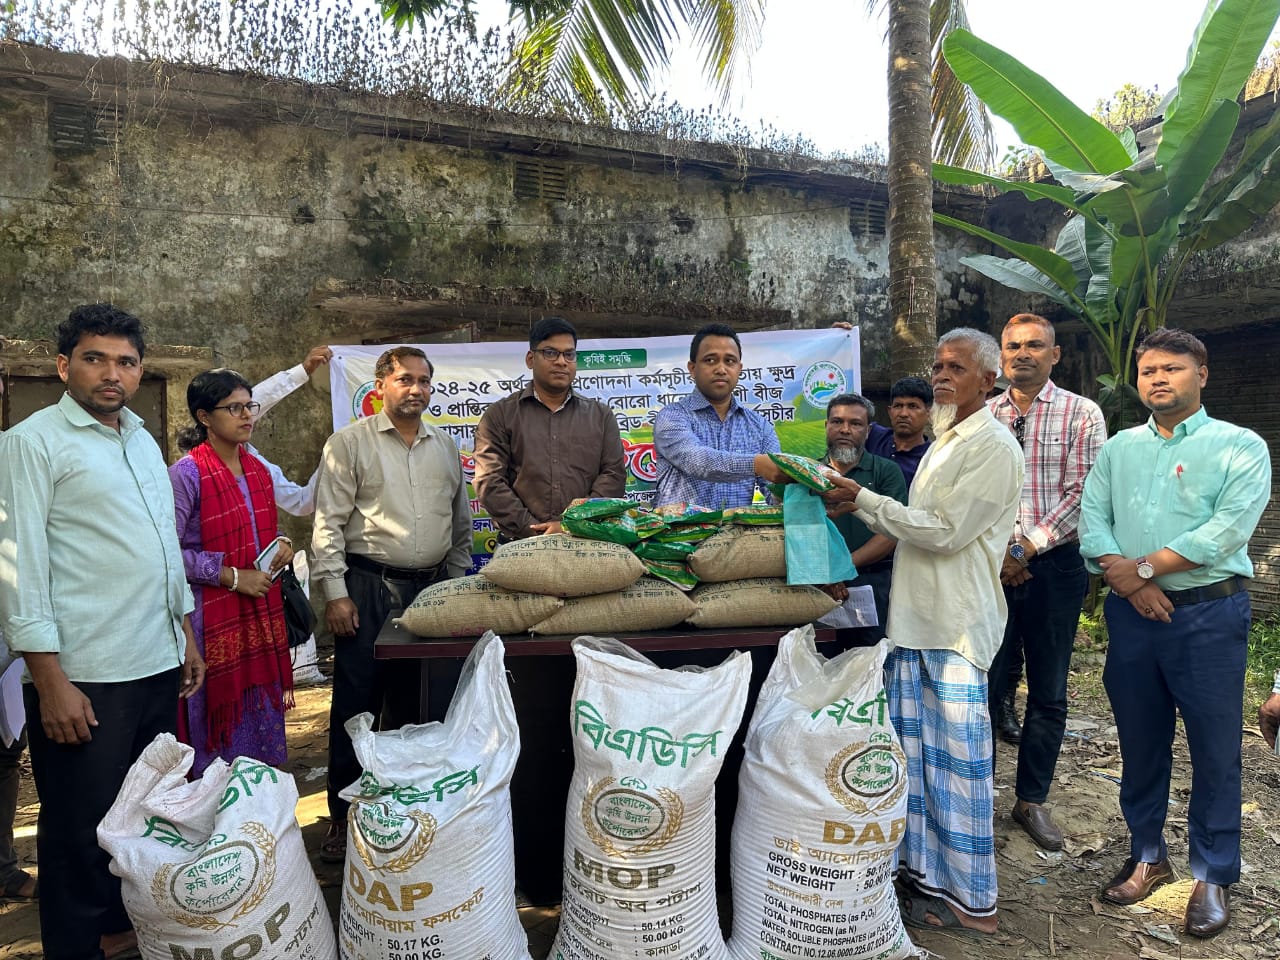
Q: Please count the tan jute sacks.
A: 5